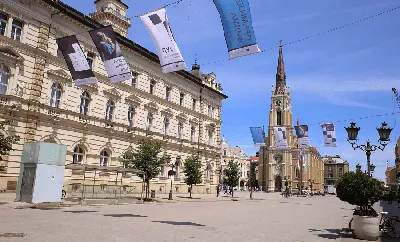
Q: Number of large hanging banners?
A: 8